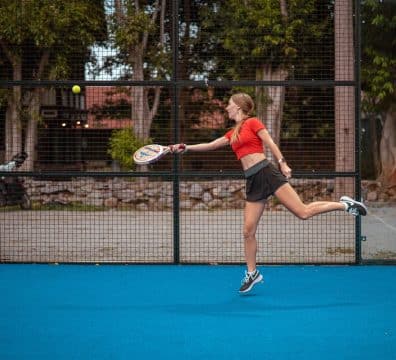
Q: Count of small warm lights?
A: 3